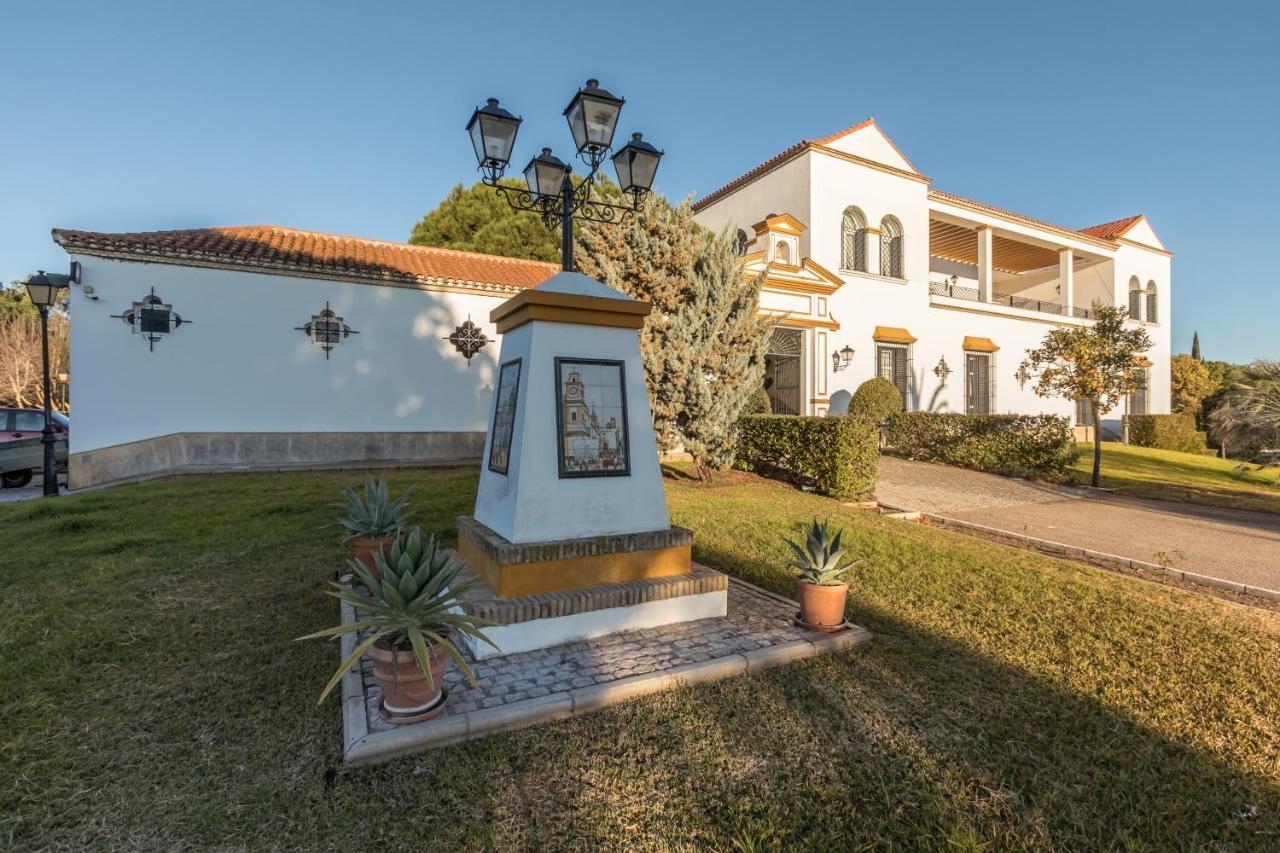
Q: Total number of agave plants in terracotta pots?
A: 3